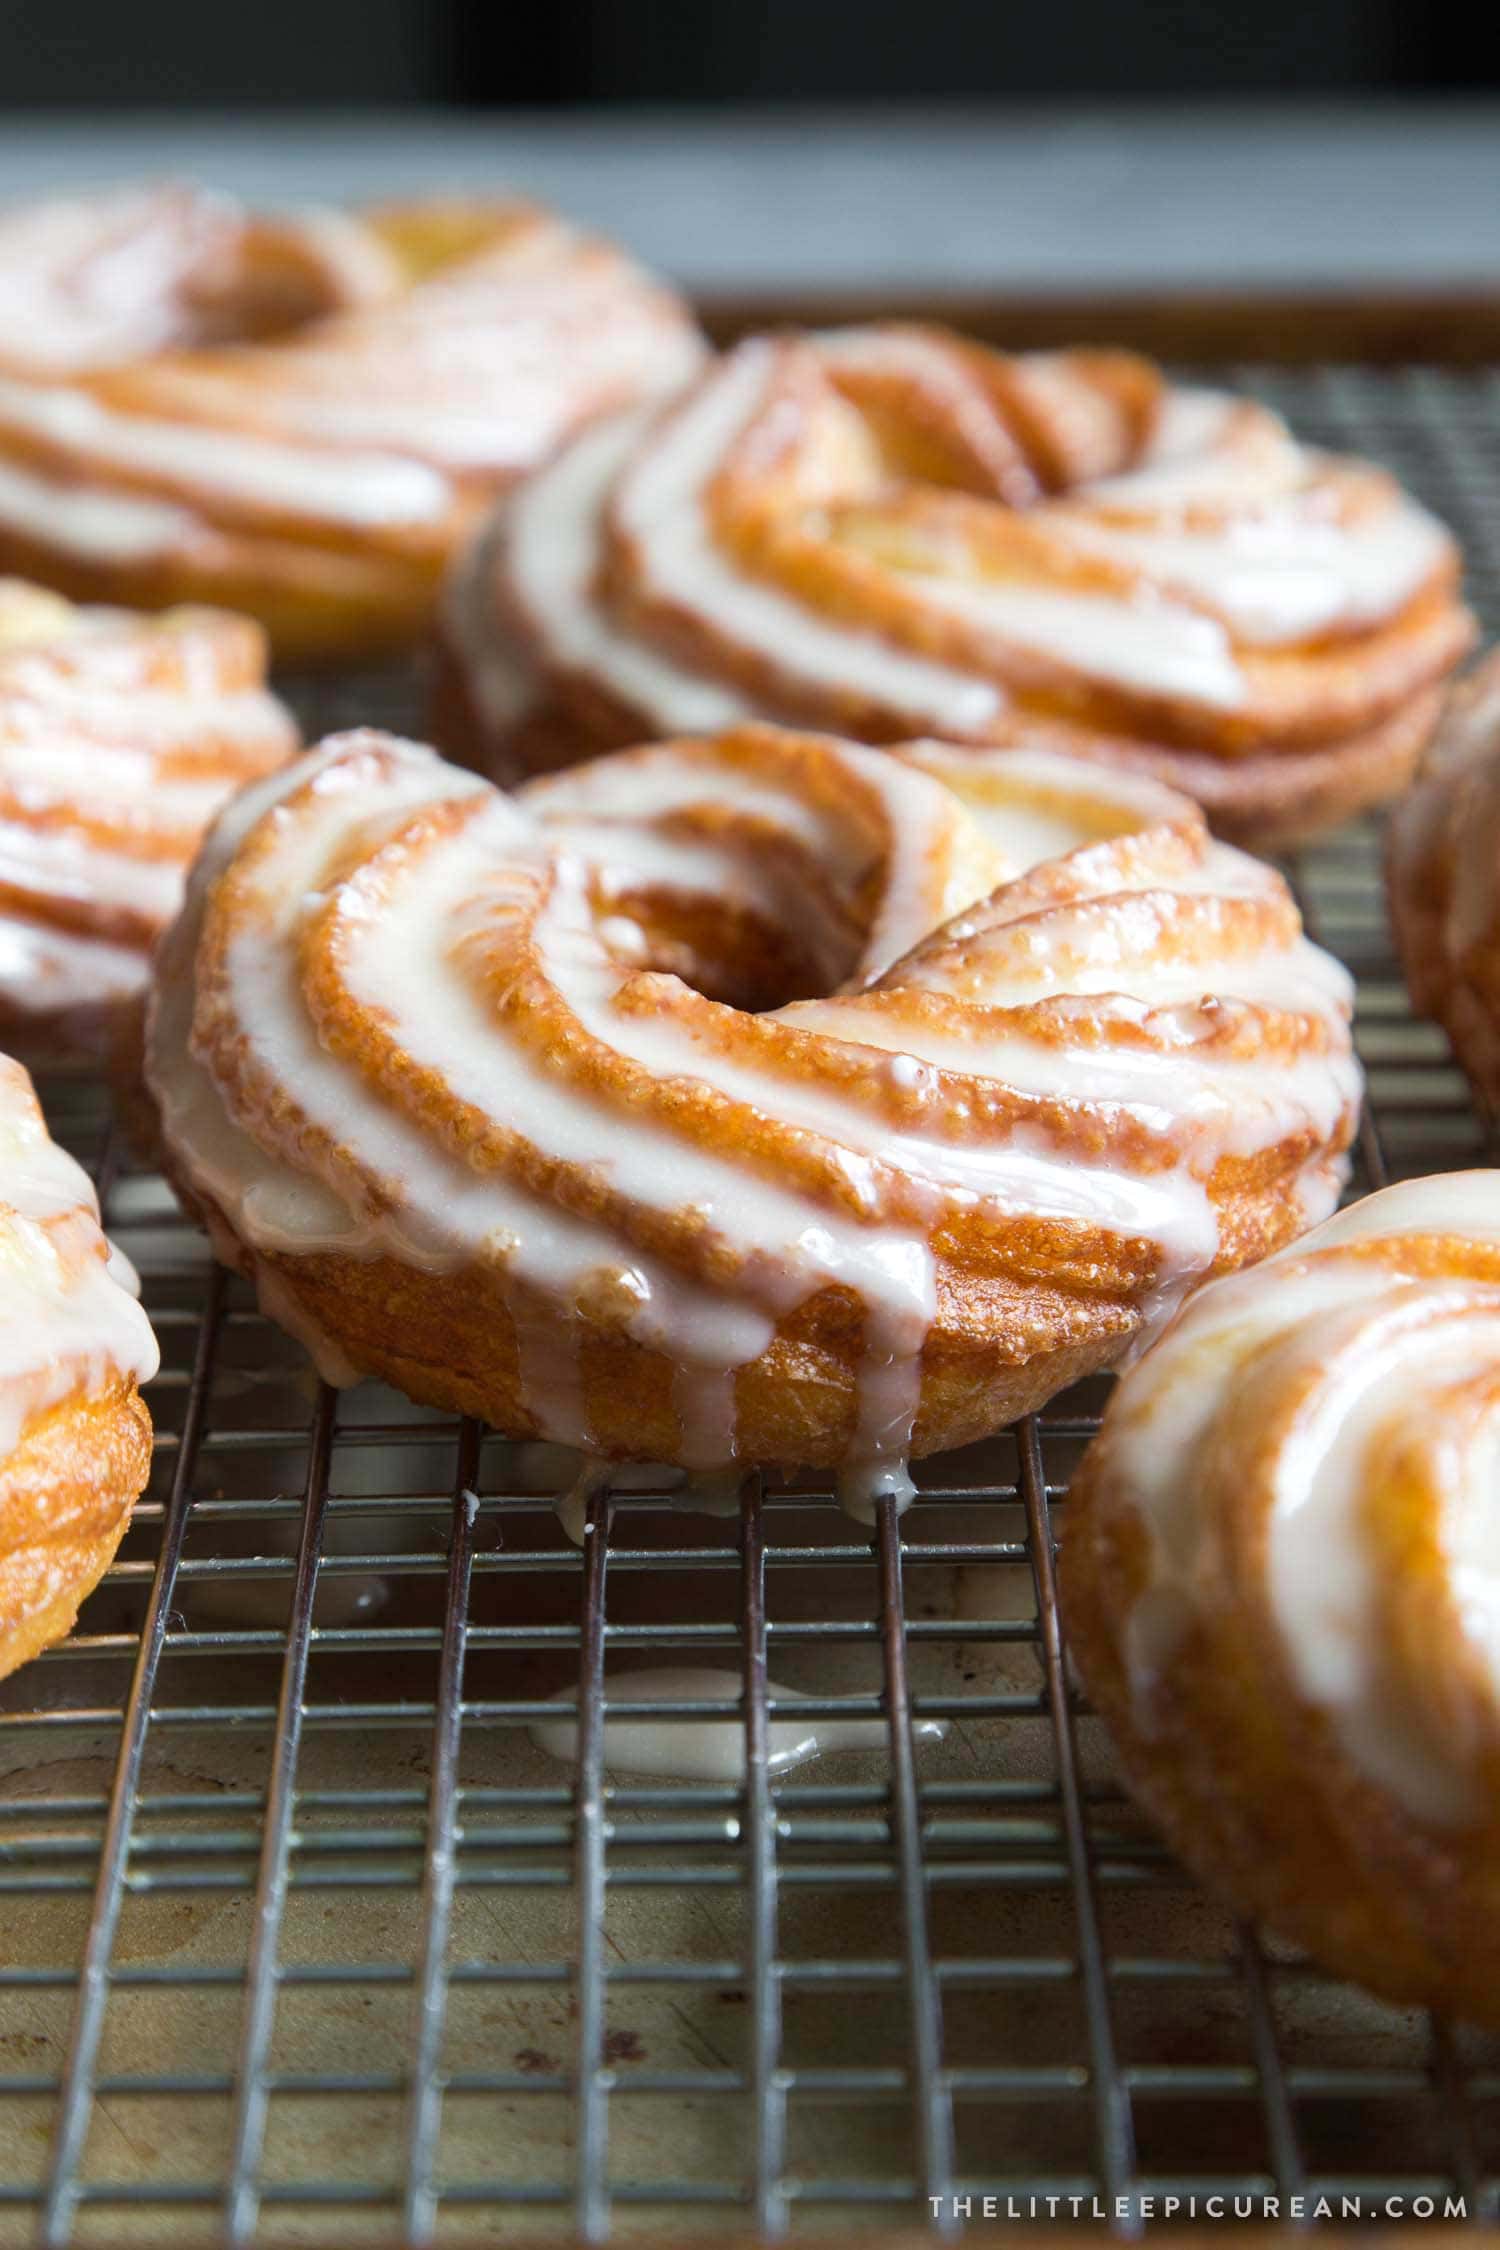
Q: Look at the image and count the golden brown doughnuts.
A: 7